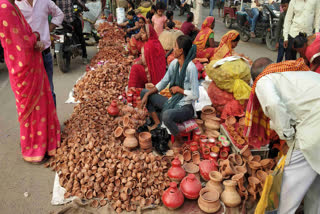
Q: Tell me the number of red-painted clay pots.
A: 5